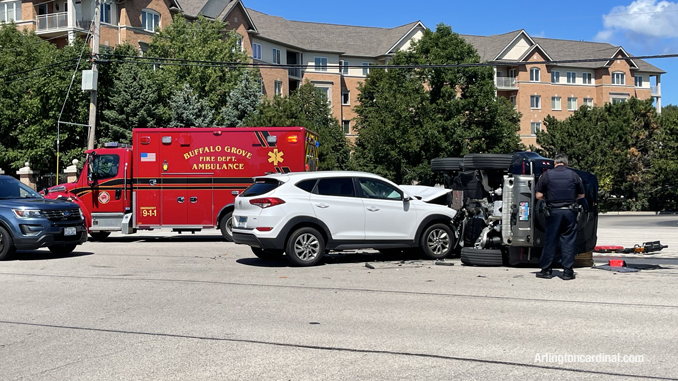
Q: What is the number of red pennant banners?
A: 0